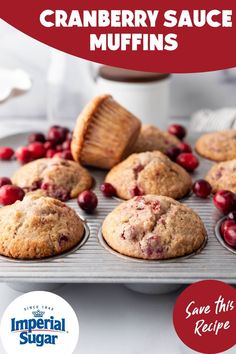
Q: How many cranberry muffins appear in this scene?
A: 8